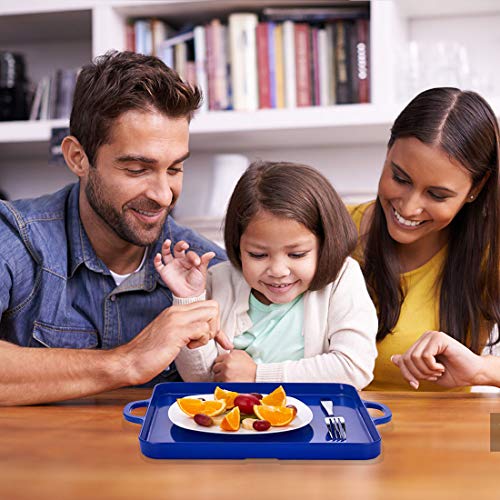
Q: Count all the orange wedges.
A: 5